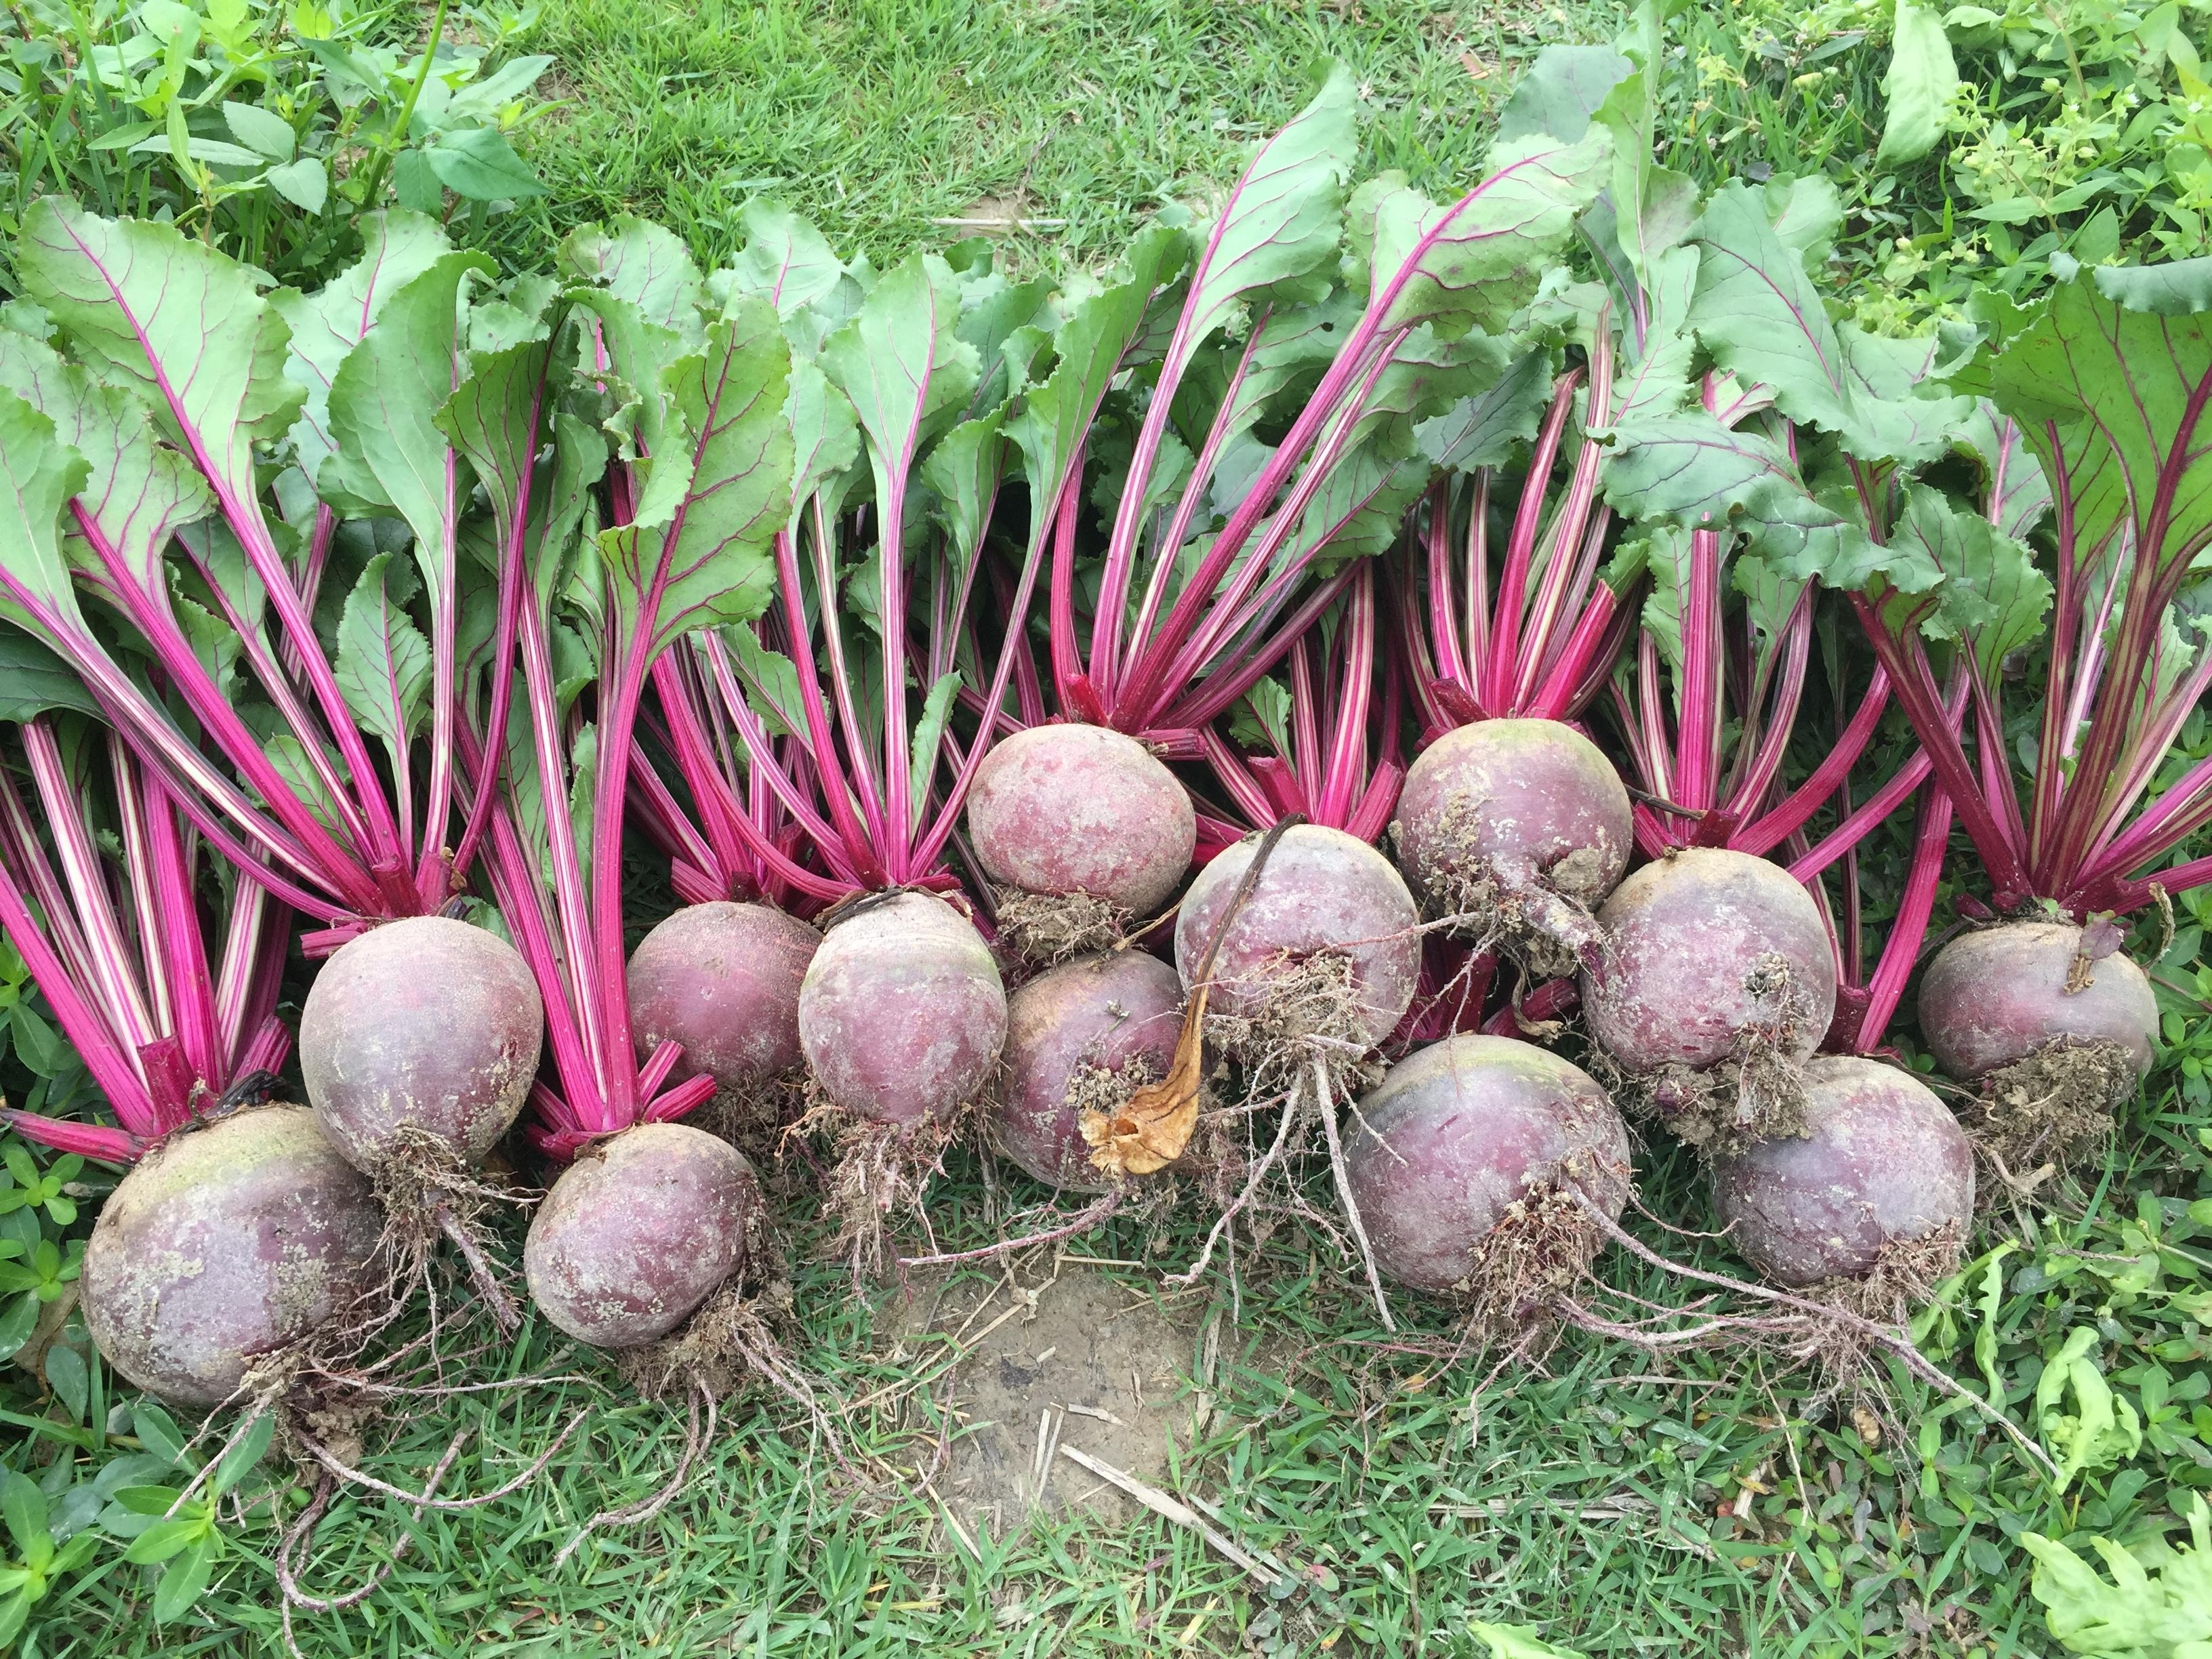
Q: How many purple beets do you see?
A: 13